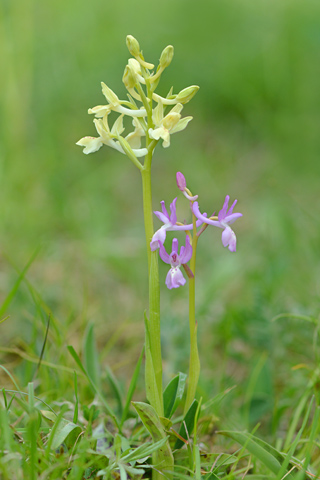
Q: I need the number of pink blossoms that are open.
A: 3